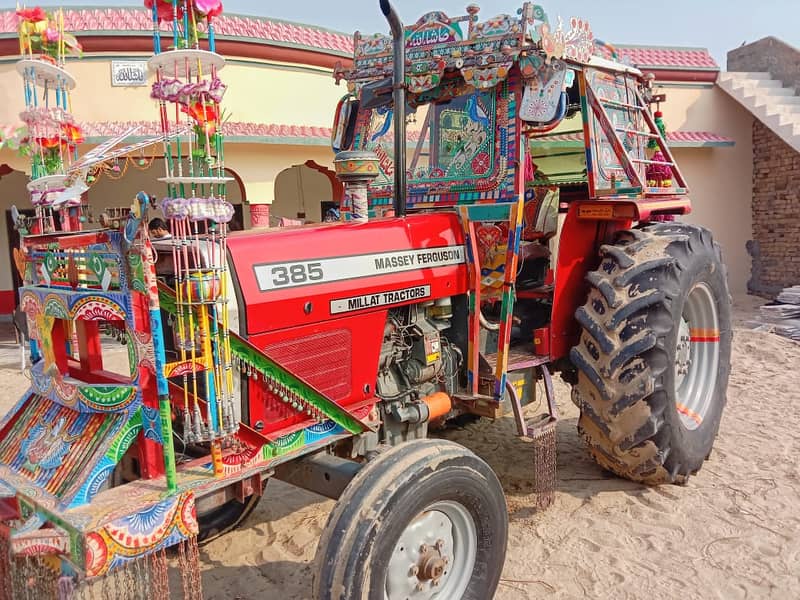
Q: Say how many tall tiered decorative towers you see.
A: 2